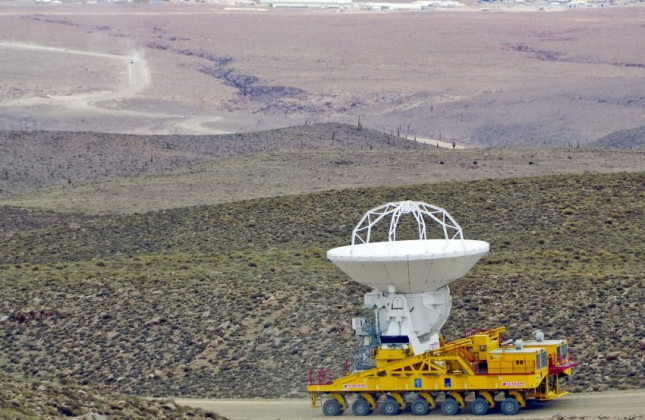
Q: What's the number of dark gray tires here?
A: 7